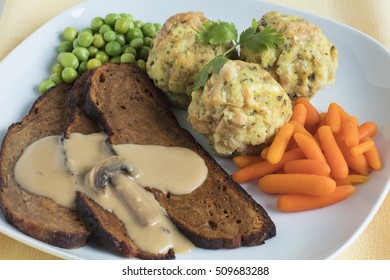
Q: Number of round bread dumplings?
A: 3